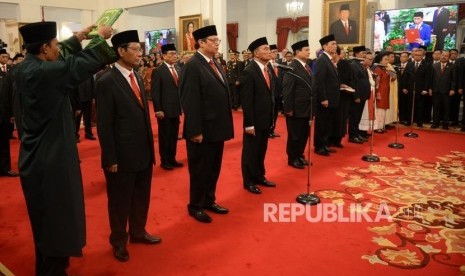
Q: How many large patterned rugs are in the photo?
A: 1